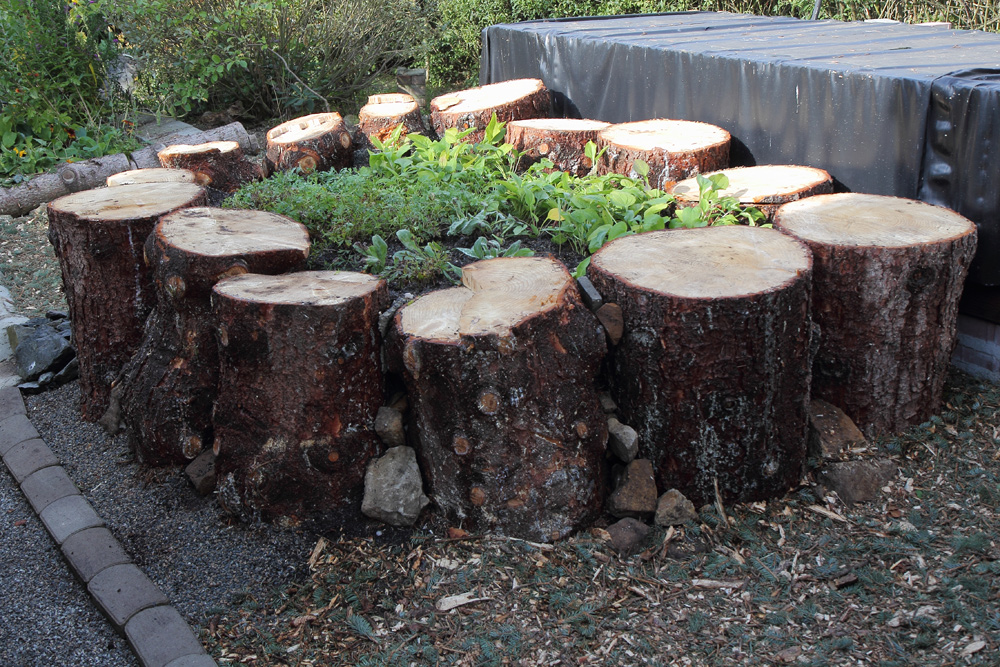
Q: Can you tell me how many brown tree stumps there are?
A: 14